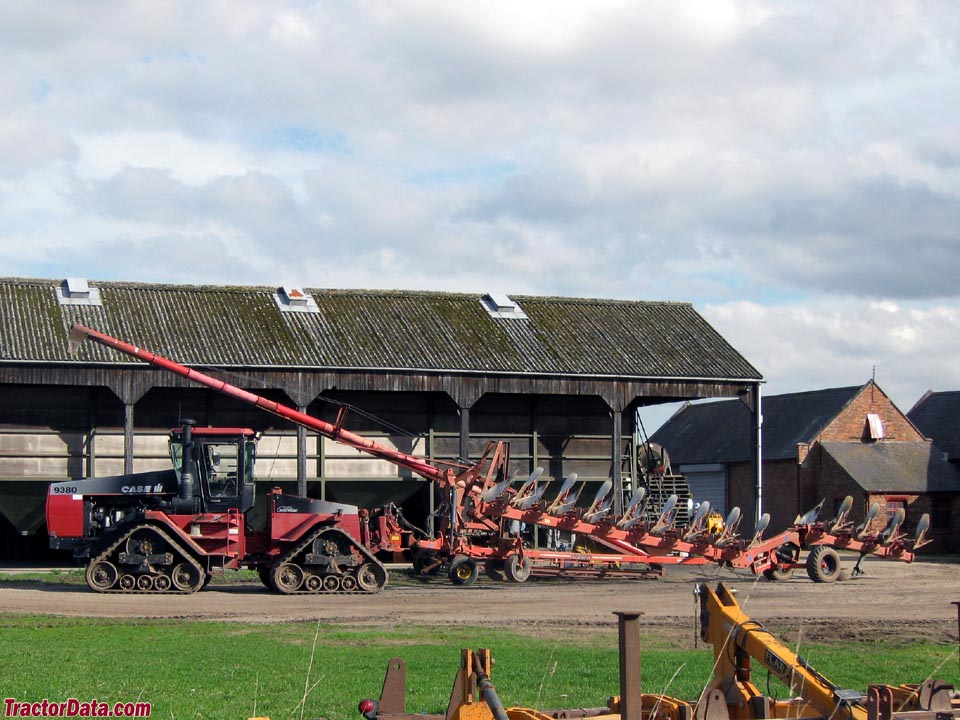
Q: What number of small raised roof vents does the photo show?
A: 3